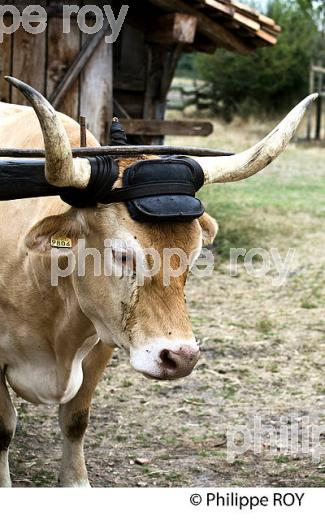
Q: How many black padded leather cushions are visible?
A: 1